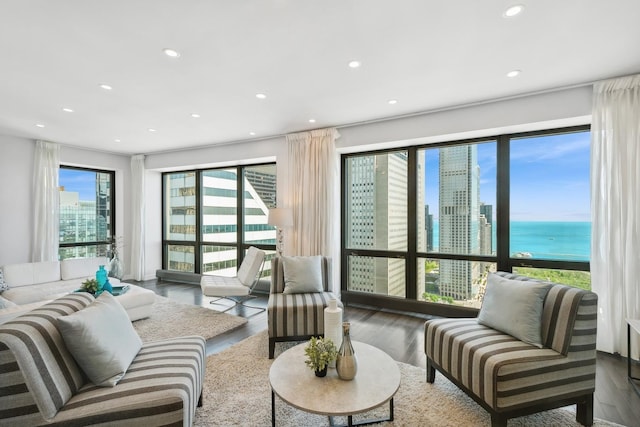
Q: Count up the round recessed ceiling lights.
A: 14